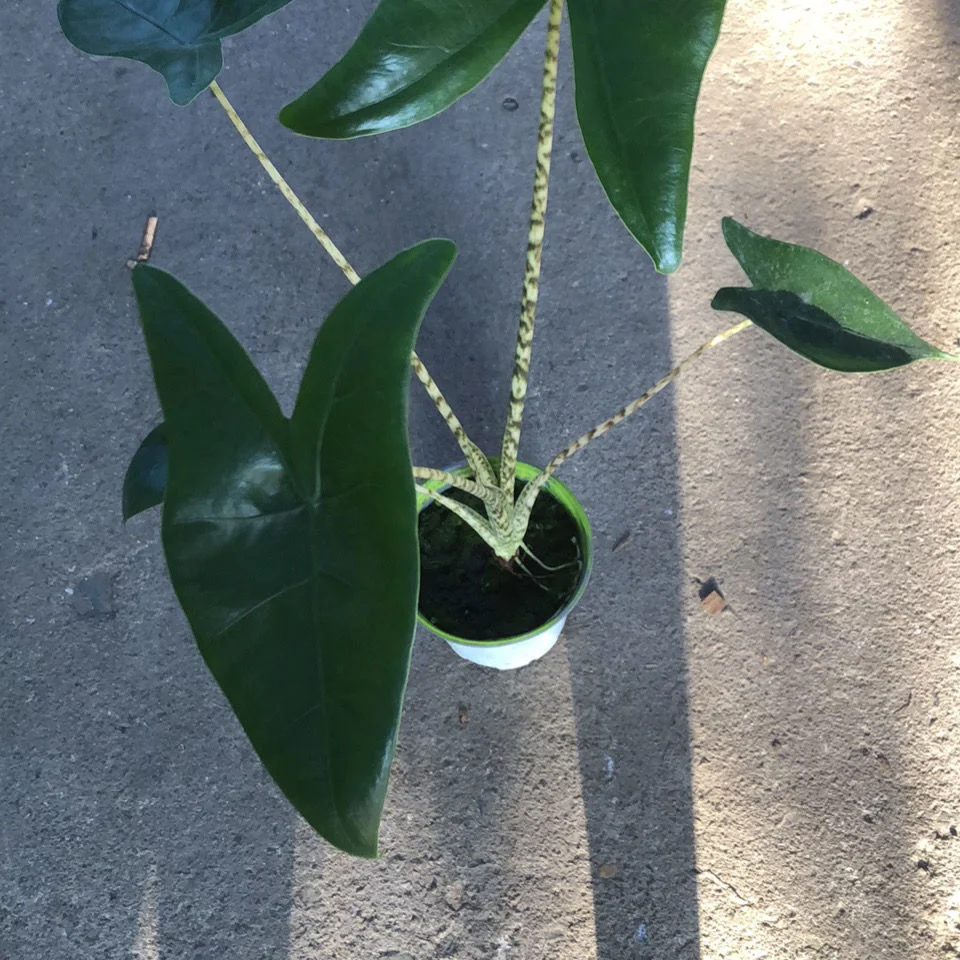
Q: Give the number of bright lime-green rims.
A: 1